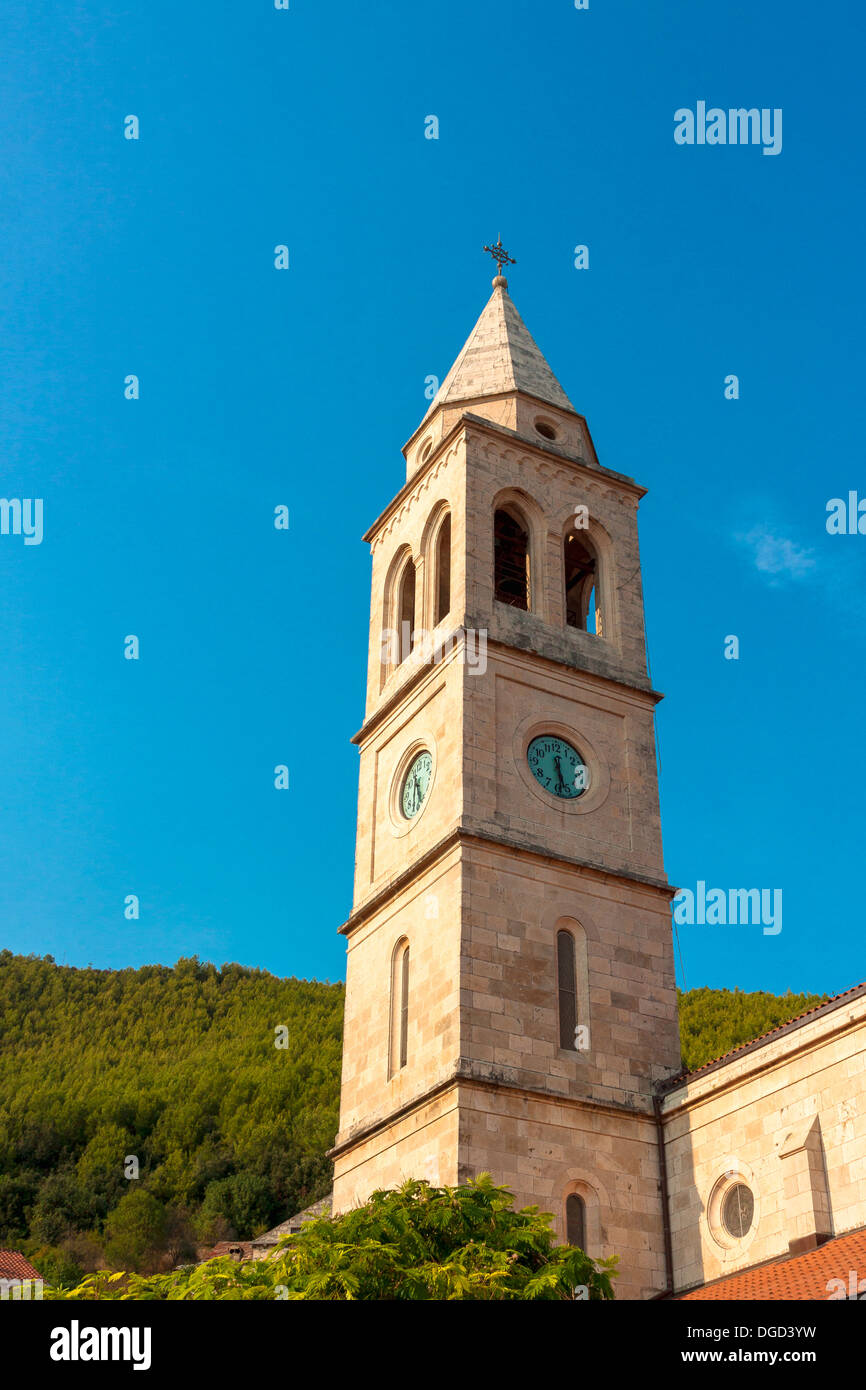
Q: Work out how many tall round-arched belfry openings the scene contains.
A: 4